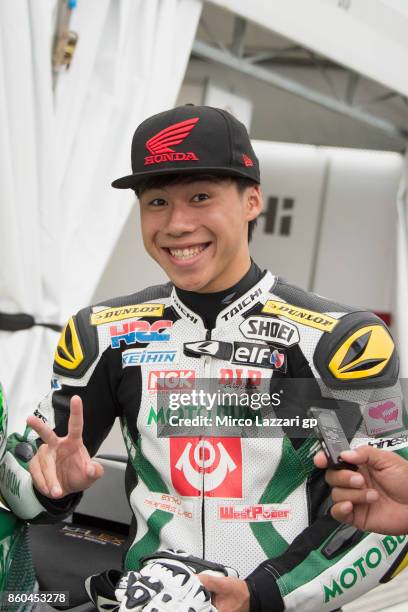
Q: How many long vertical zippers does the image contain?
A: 1